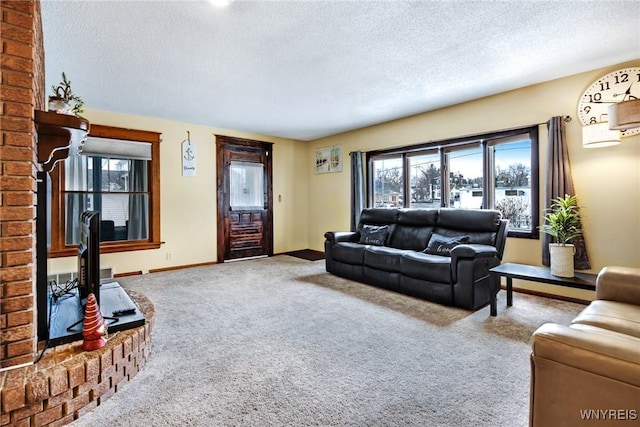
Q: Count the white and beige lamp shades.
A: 2